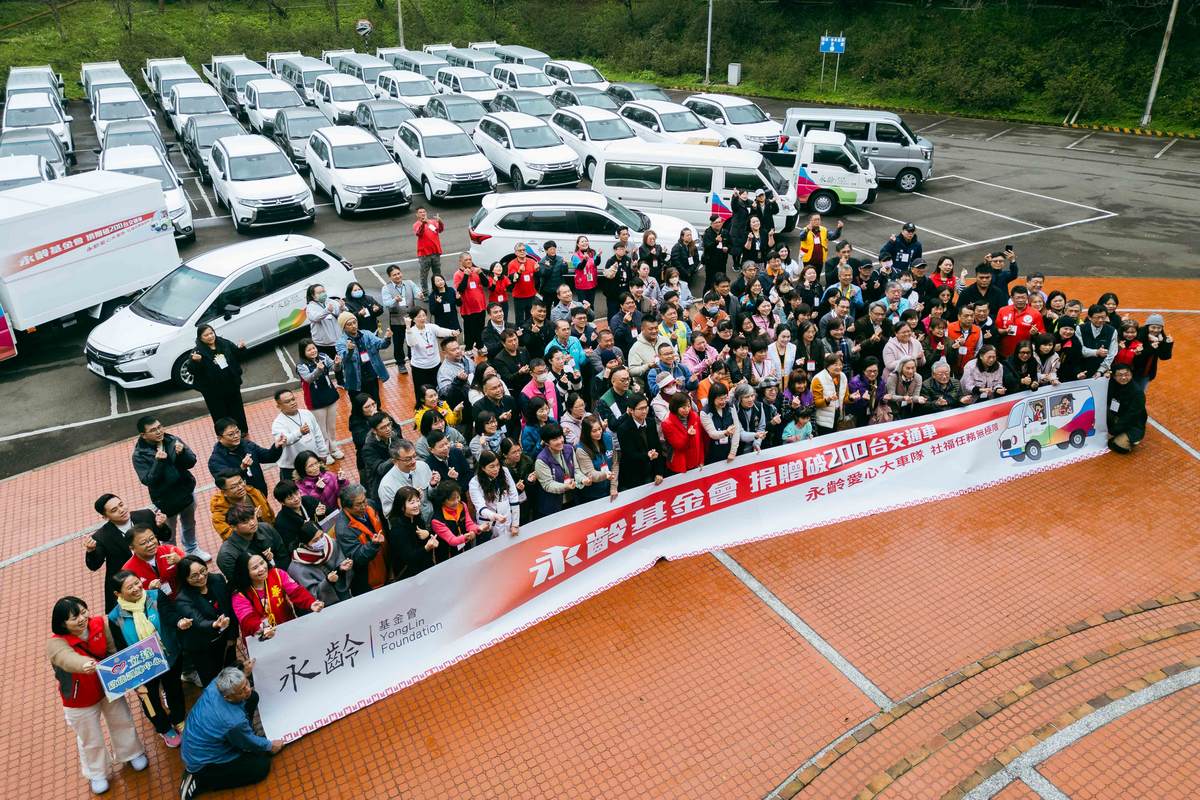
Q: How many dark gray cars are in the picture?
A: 9